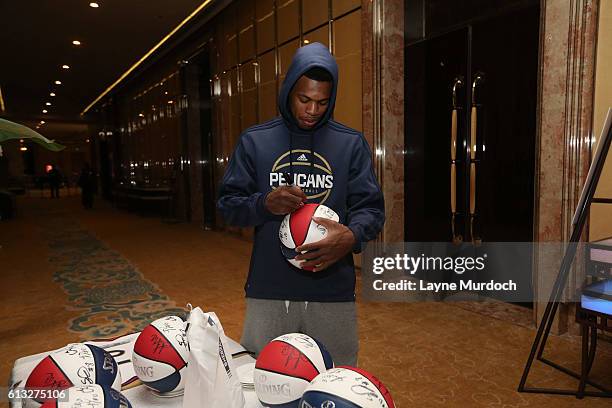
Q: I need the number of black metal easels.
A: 1